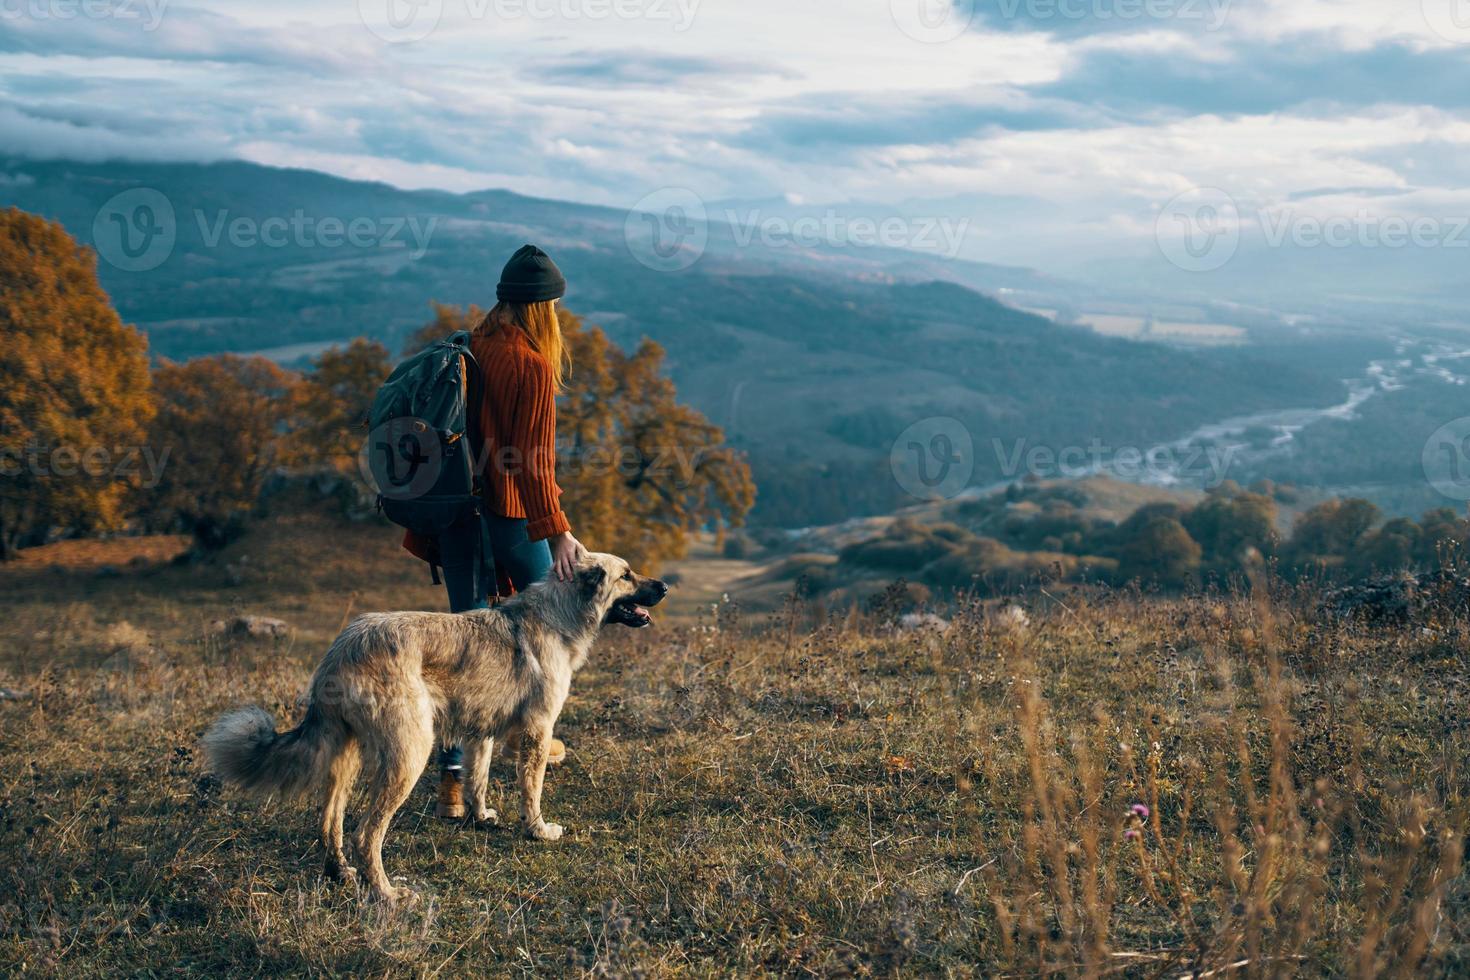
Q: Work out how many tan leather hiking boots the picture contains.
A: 2